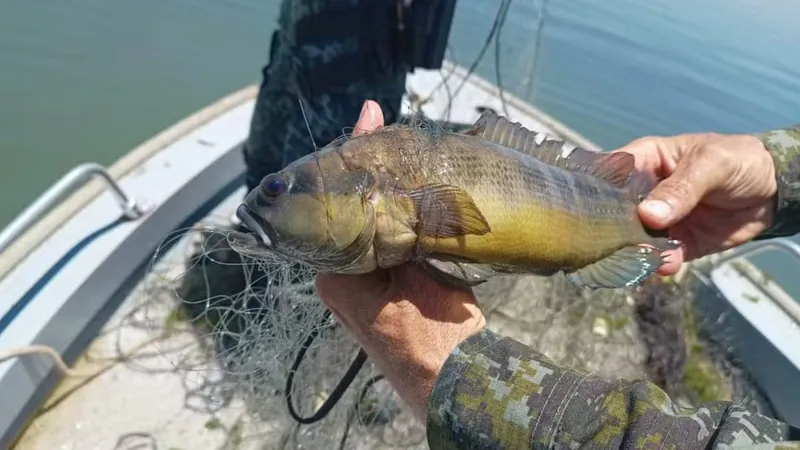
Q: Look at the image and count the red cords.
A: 0